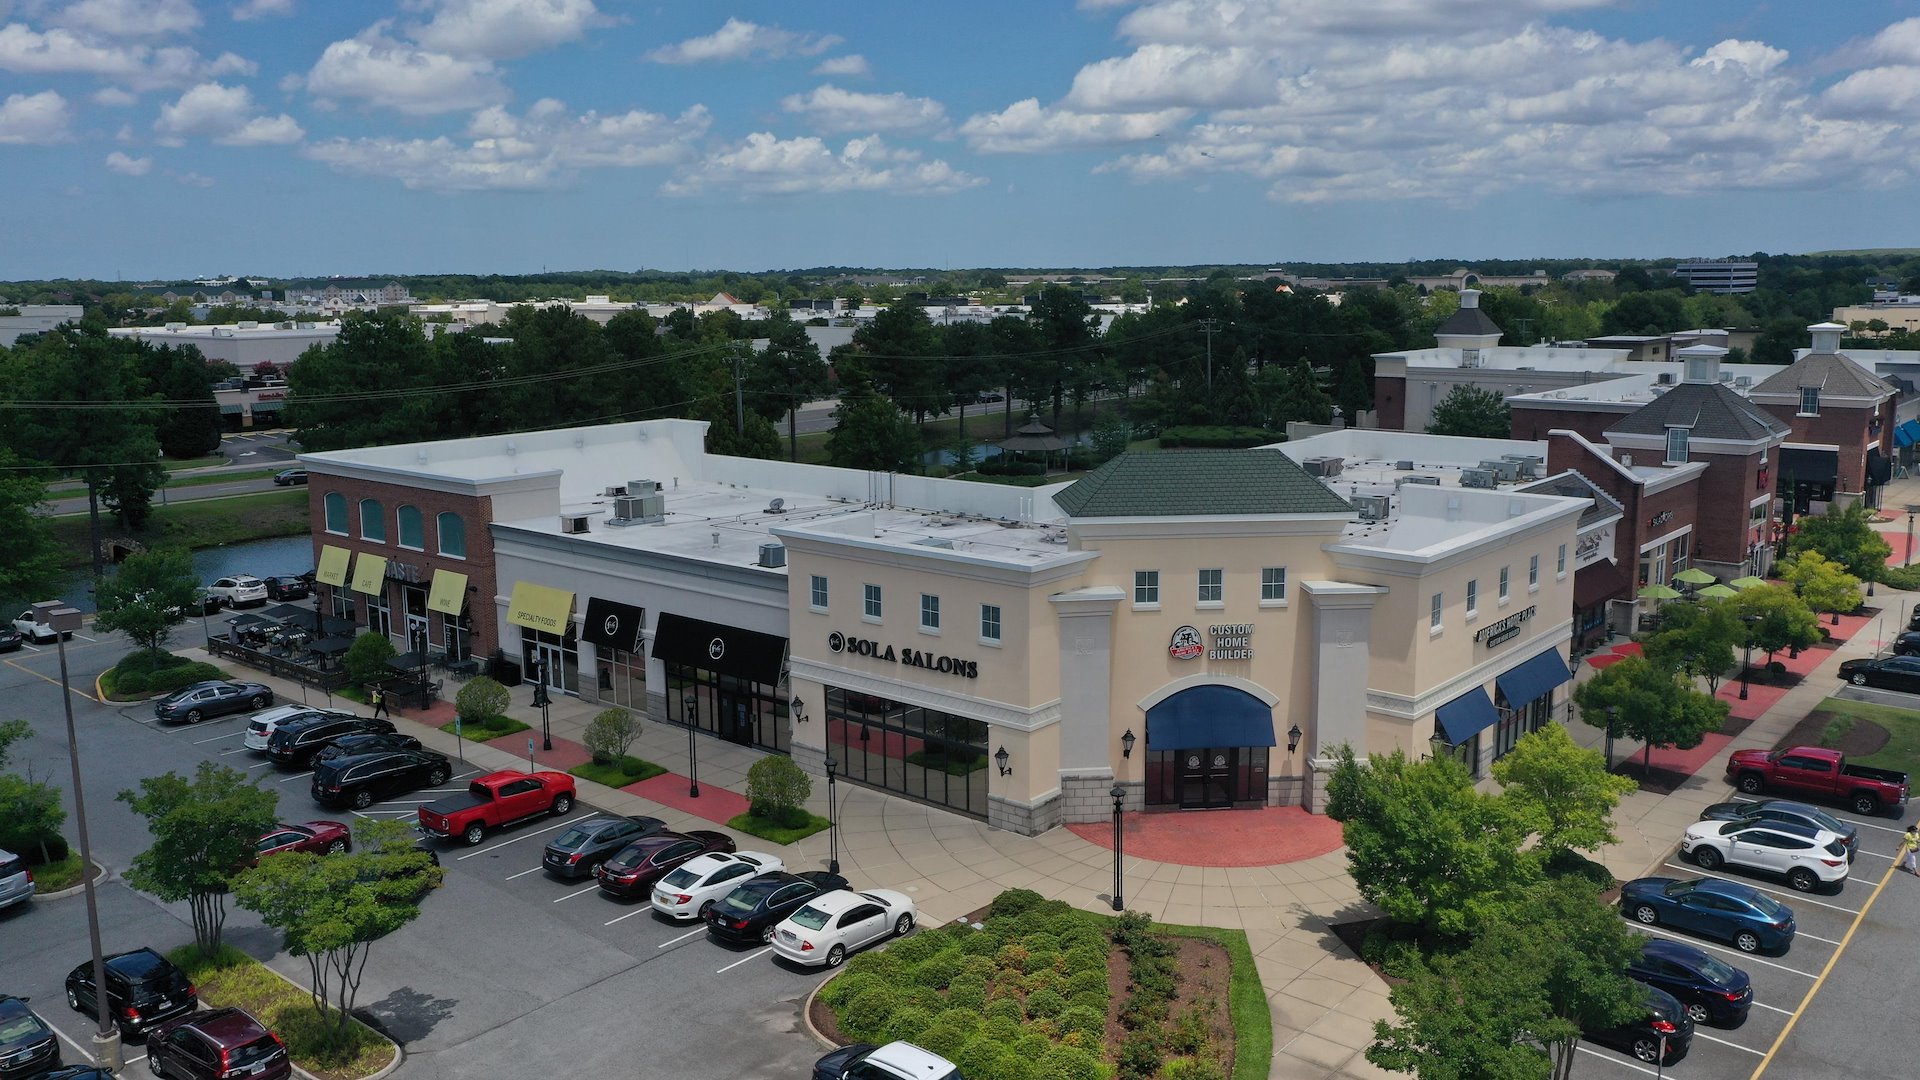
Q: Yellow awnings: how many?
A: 4